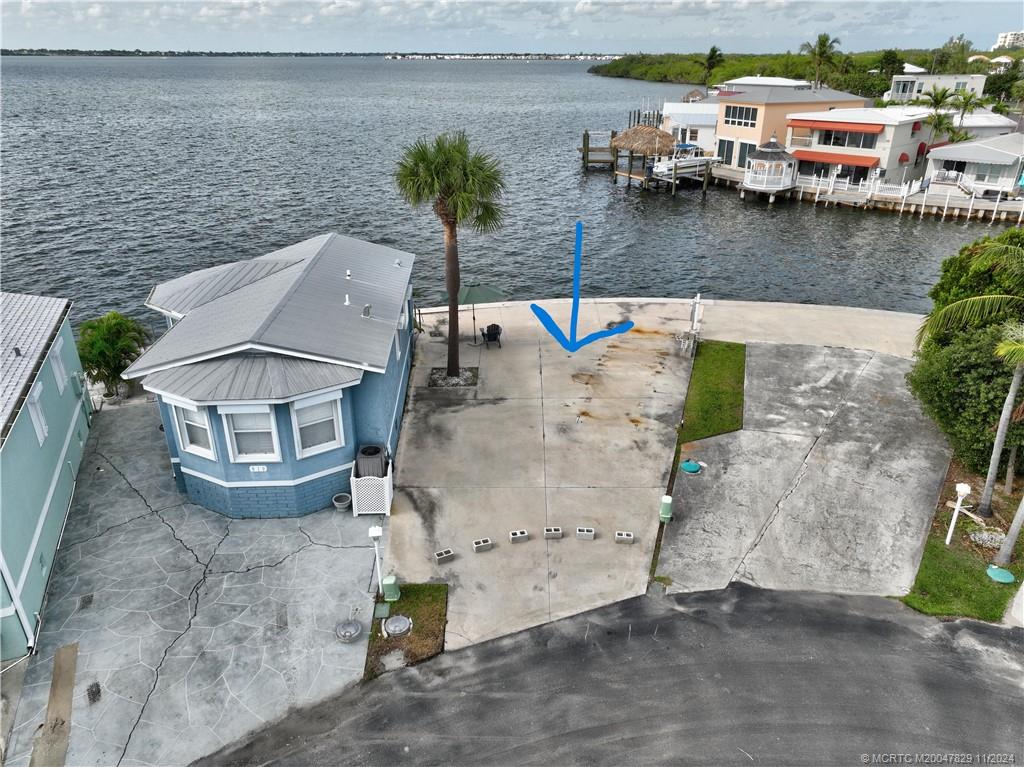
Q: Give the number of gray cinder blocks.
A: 6